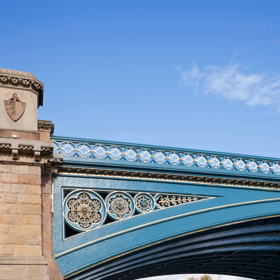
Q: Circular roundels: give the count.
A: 3